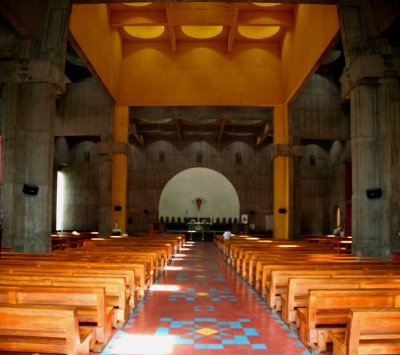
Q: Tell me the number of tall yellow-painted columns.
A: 2